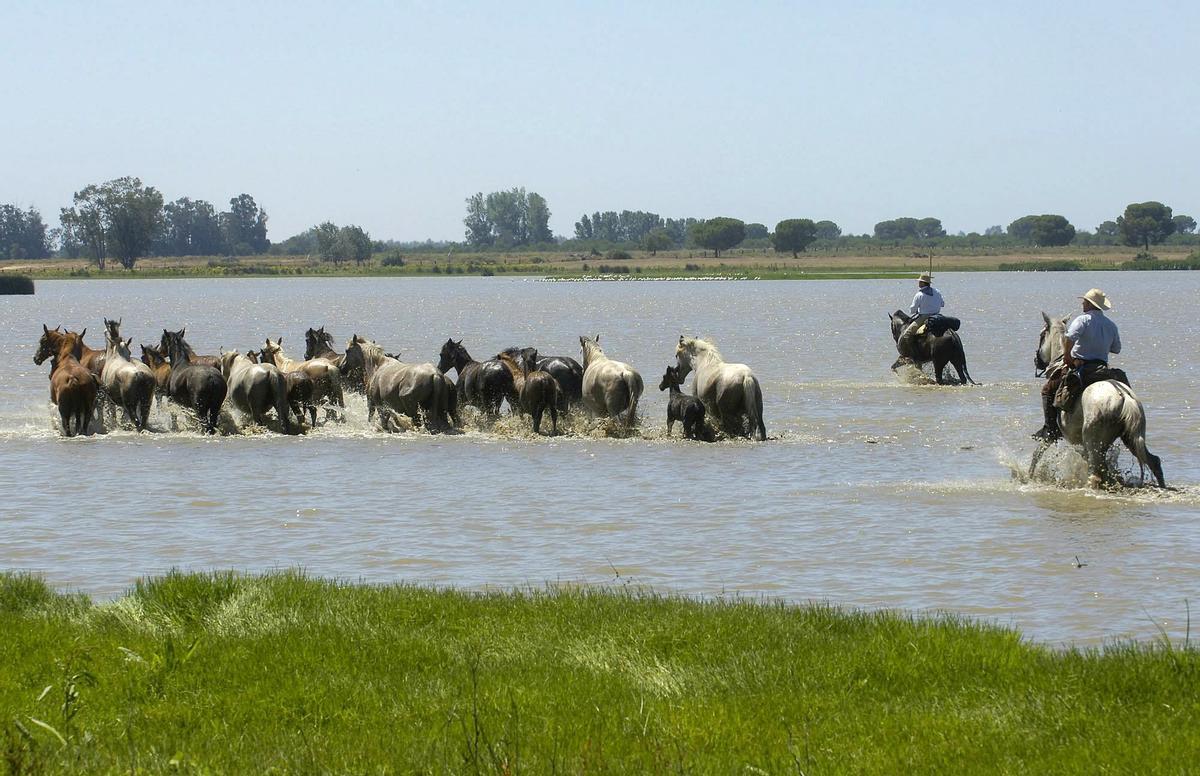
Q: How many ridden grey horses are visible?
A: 1